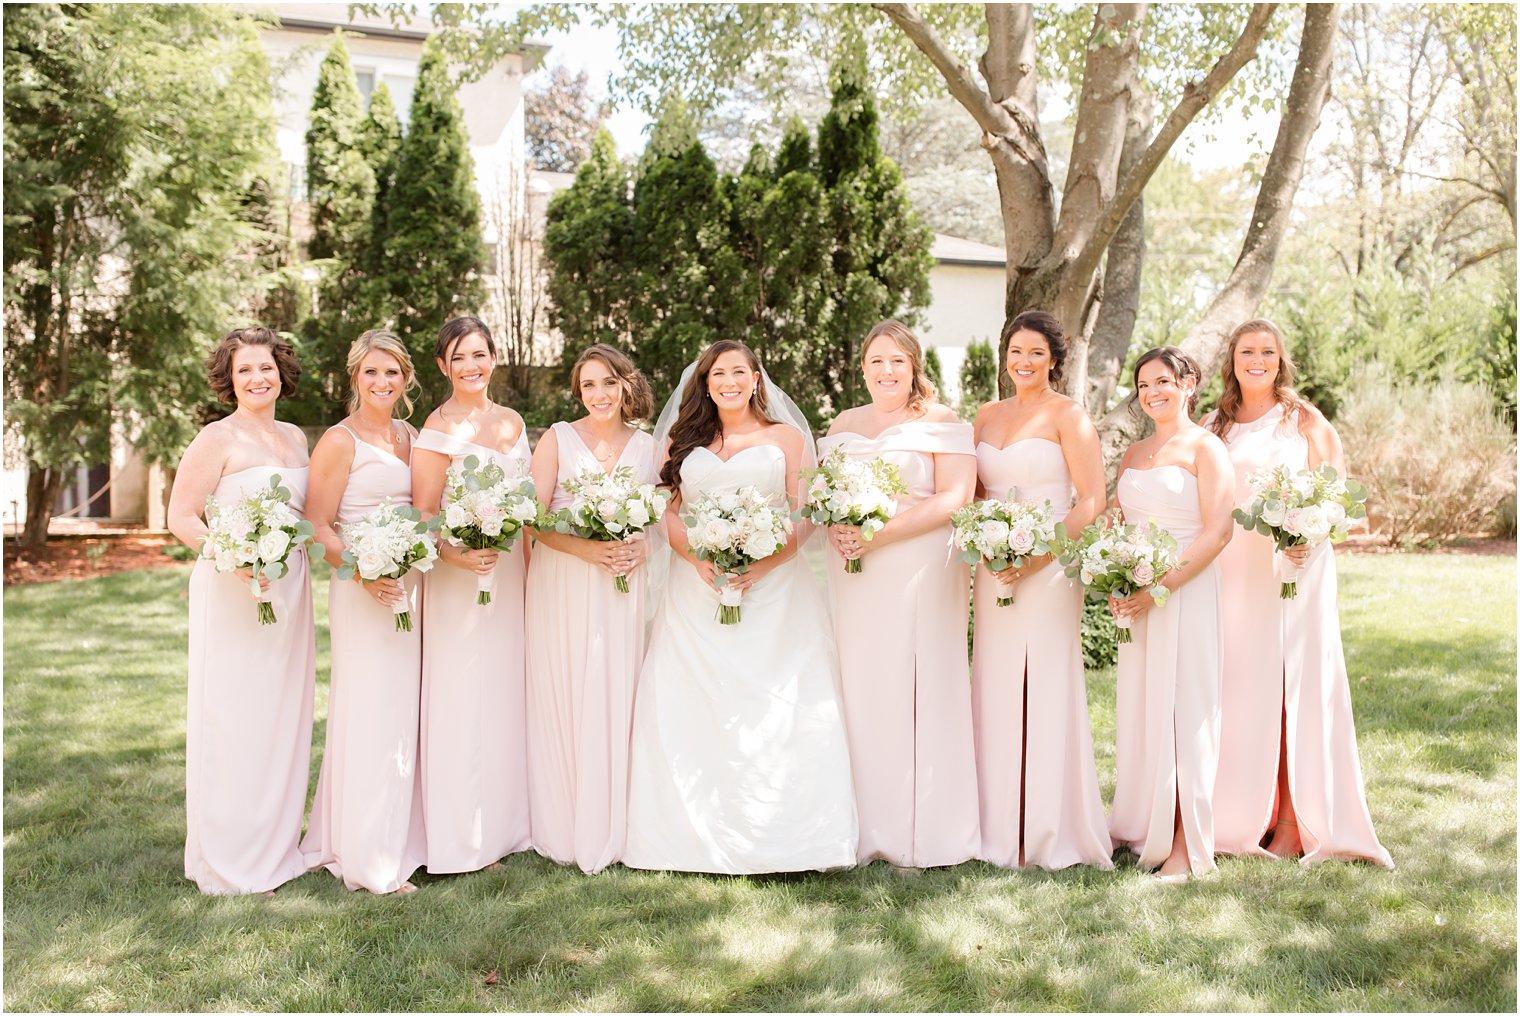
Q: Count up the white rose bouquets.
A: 9